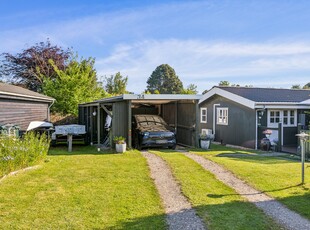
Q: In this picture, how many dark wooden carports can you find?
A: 1